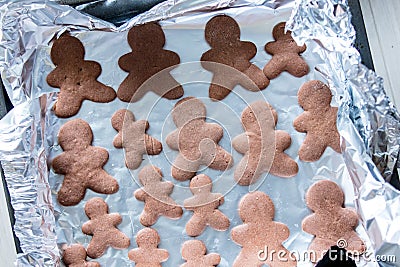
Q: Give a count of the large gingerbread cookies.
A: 9